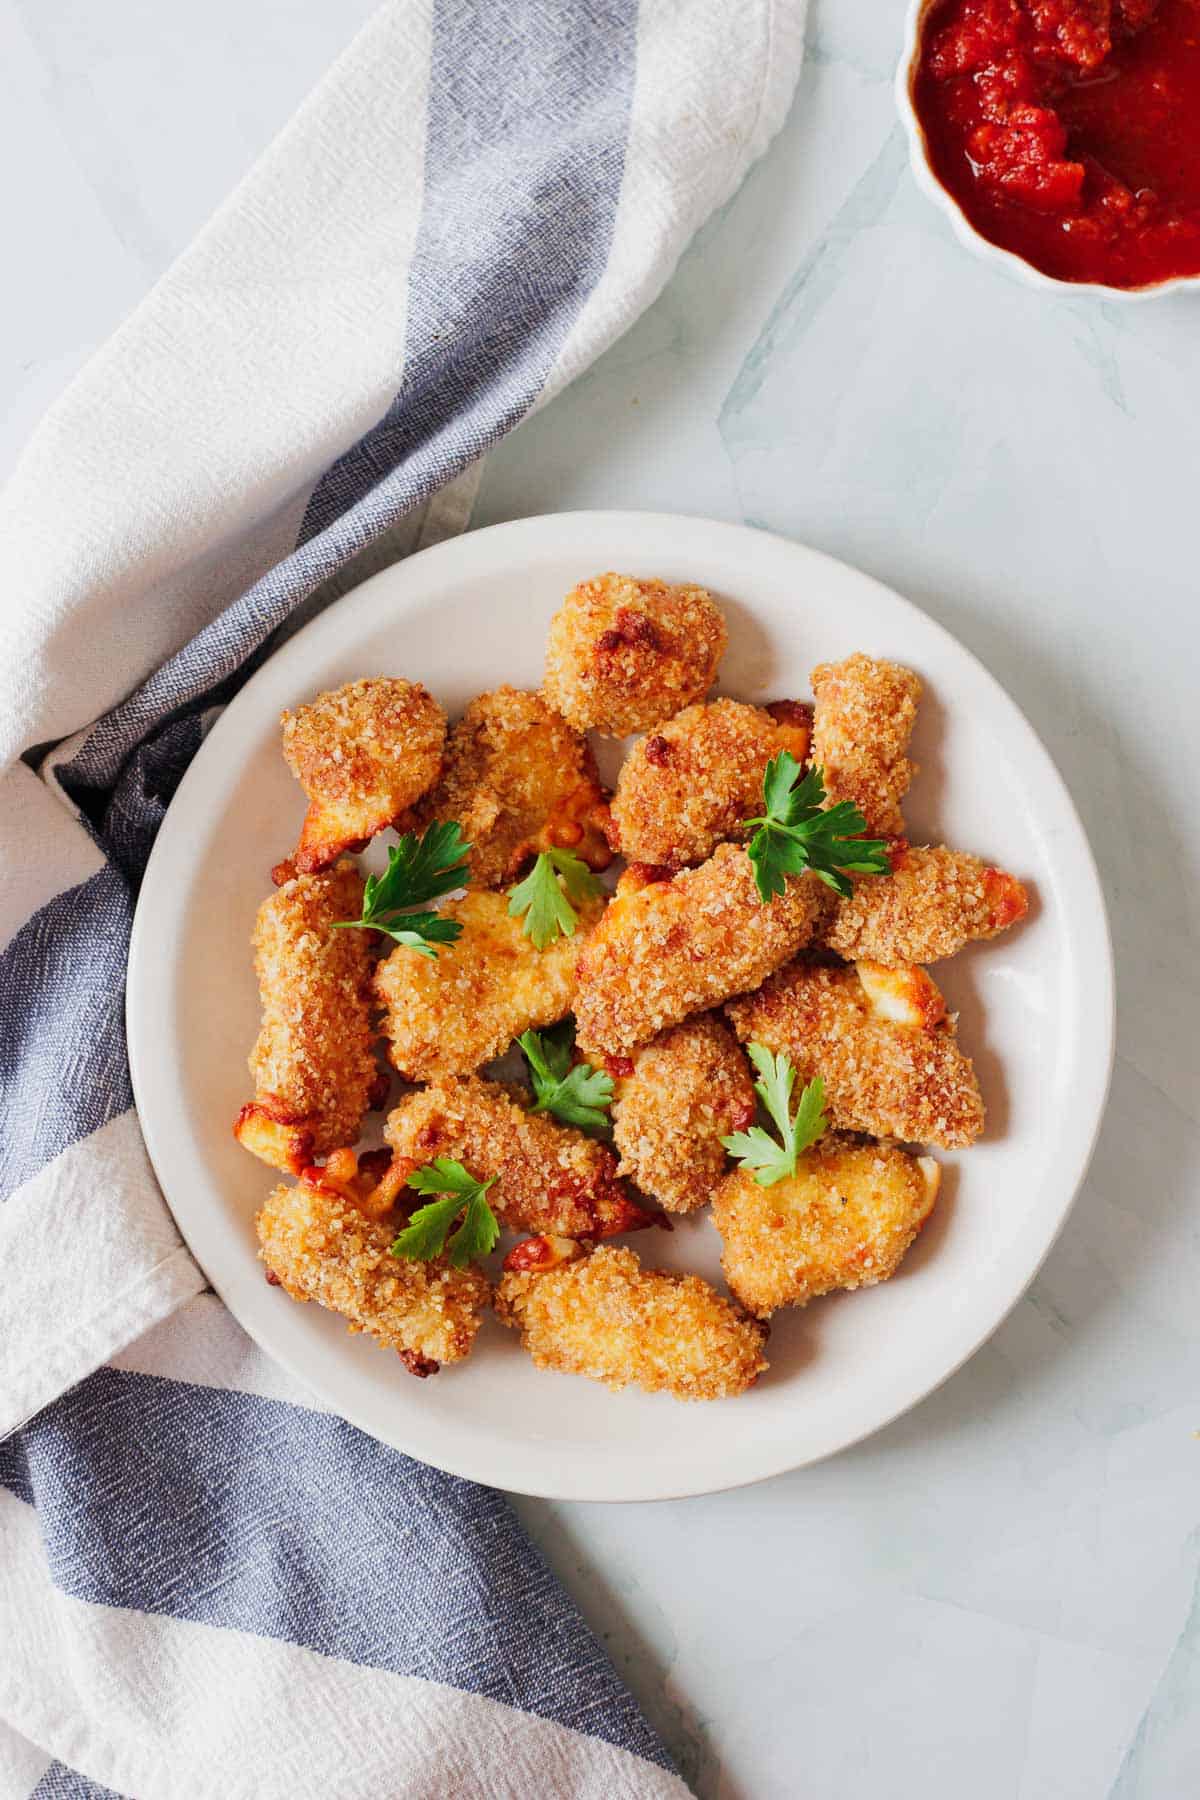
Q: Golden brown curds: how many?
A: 15